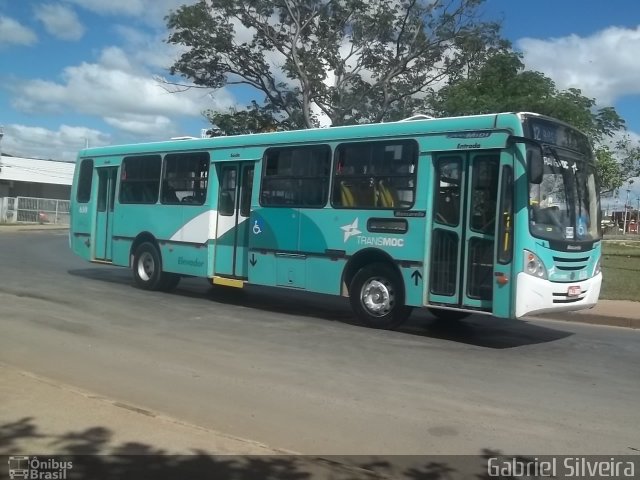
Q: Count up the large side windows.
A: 4